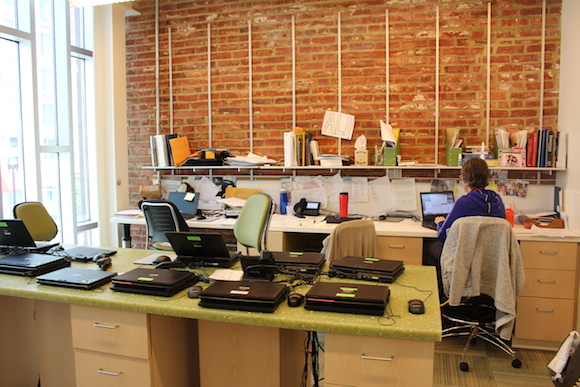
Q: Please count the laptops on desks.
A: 12